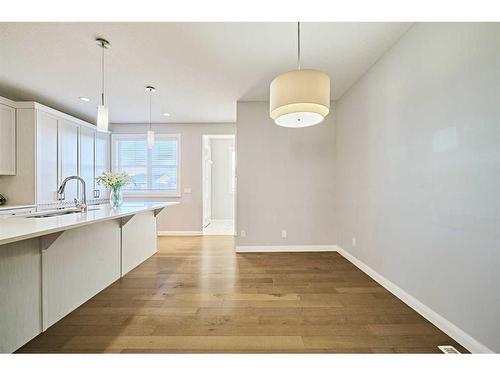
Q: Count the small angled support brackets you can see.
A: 3